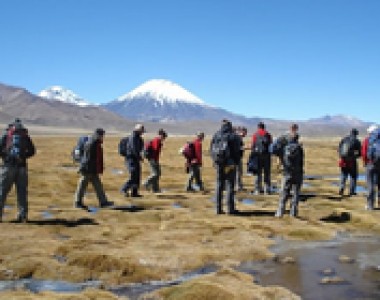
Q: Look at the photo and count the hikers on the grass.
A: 12